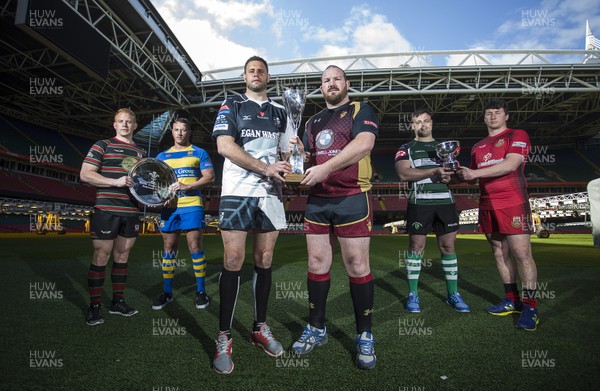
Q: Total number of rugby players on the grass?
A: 6